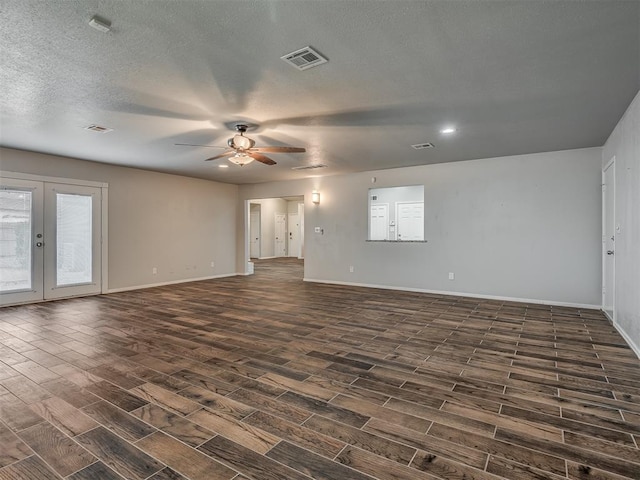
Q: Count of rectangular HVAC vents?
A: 4